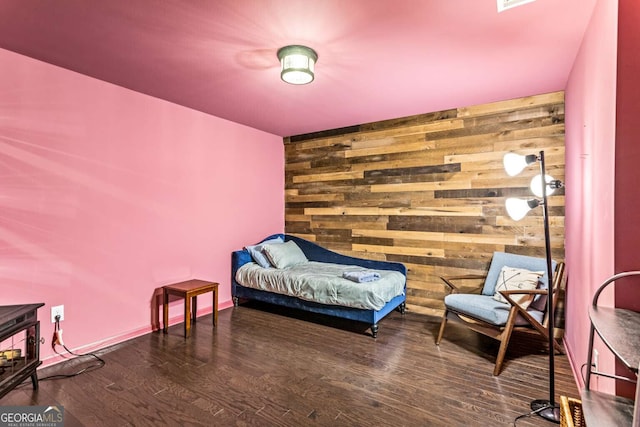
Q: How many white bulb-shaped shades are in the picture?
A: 3